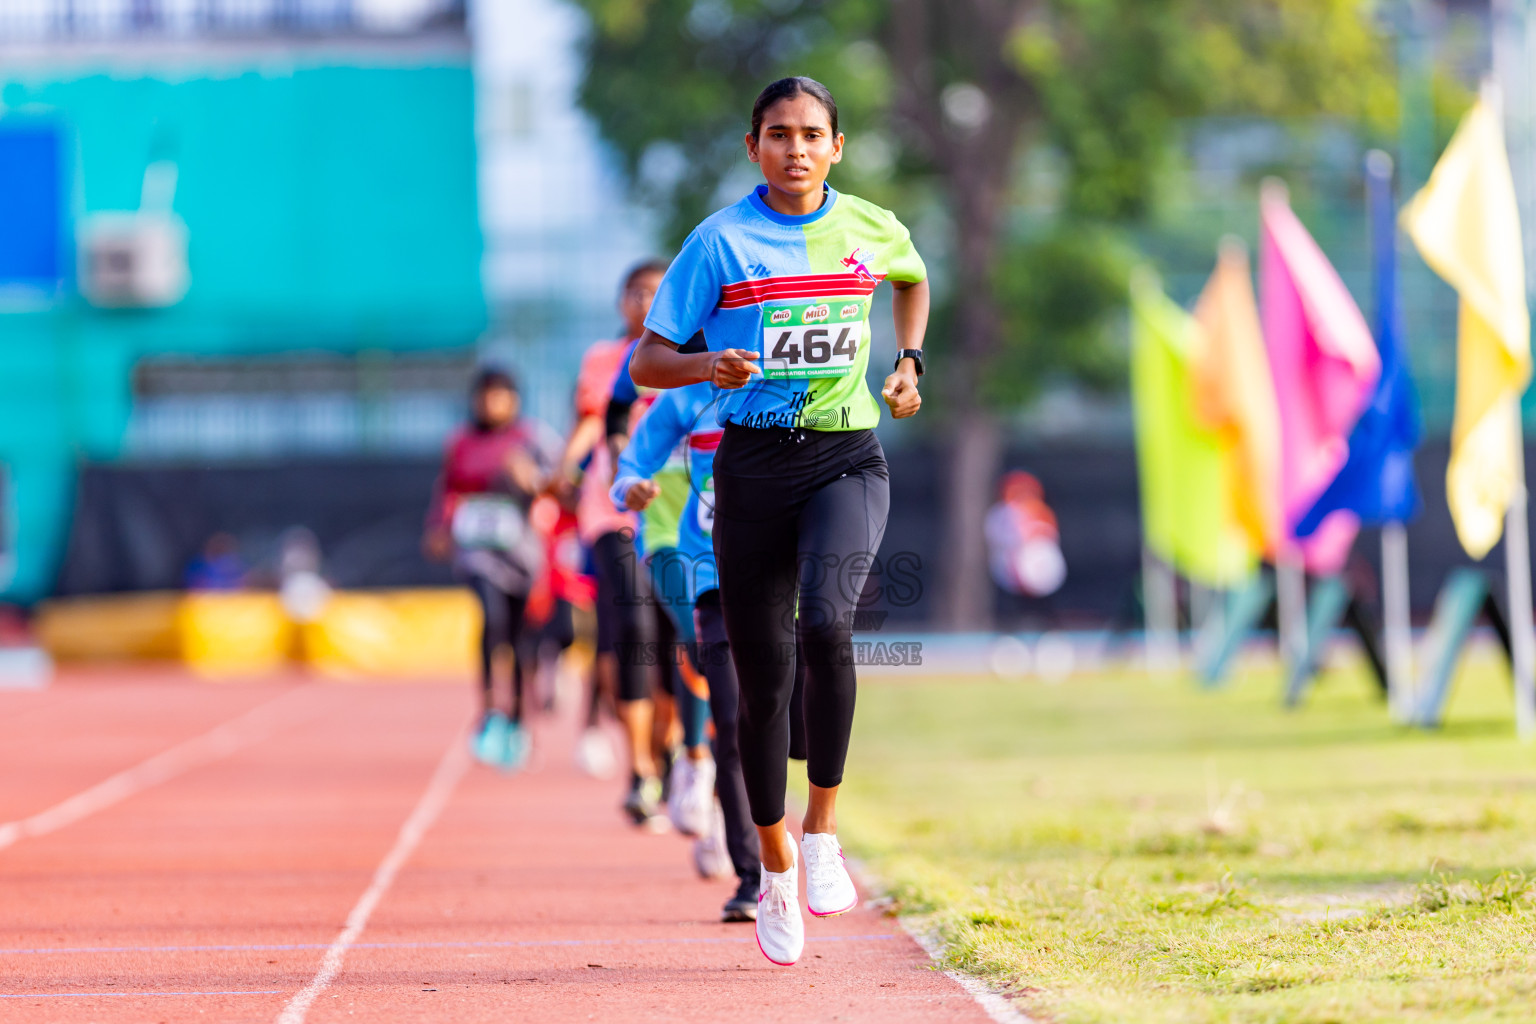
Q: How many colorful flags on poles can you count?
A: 5